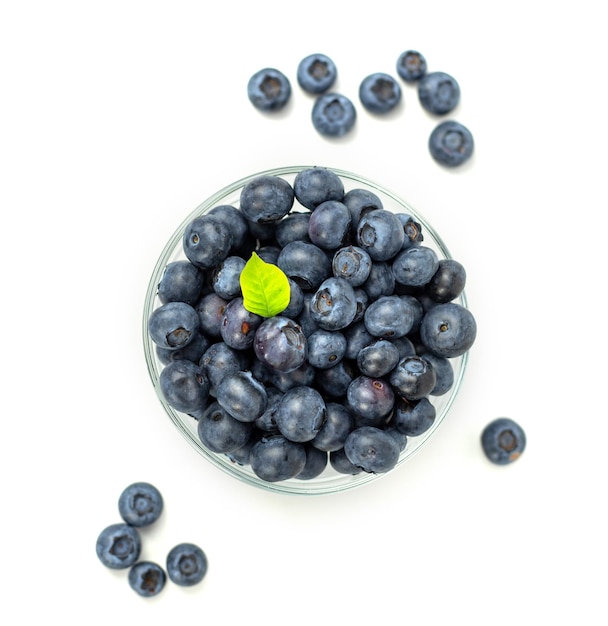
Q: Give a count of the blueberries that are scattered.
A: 12